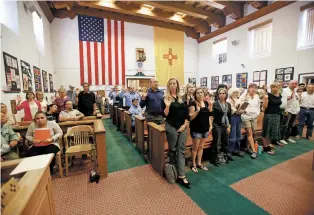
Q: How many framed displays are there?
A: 12